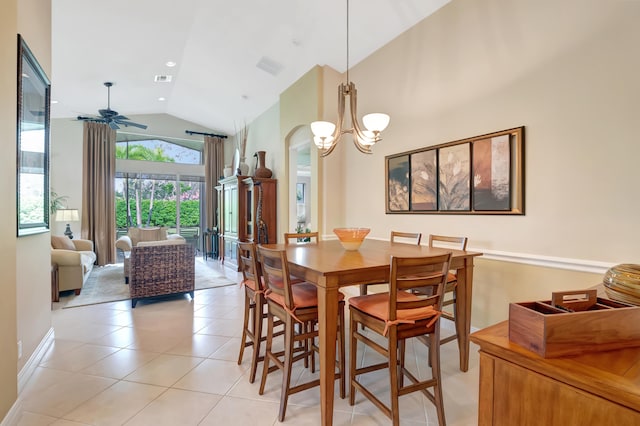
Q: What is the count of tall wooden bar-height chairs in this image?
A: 6